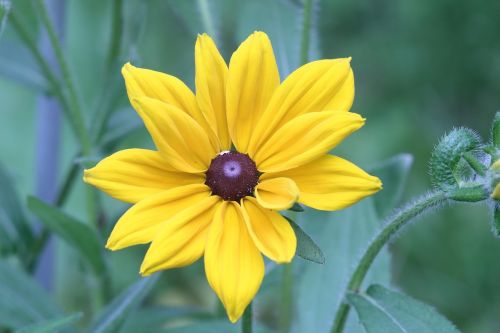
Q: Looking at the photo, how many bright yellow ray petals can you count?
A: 13